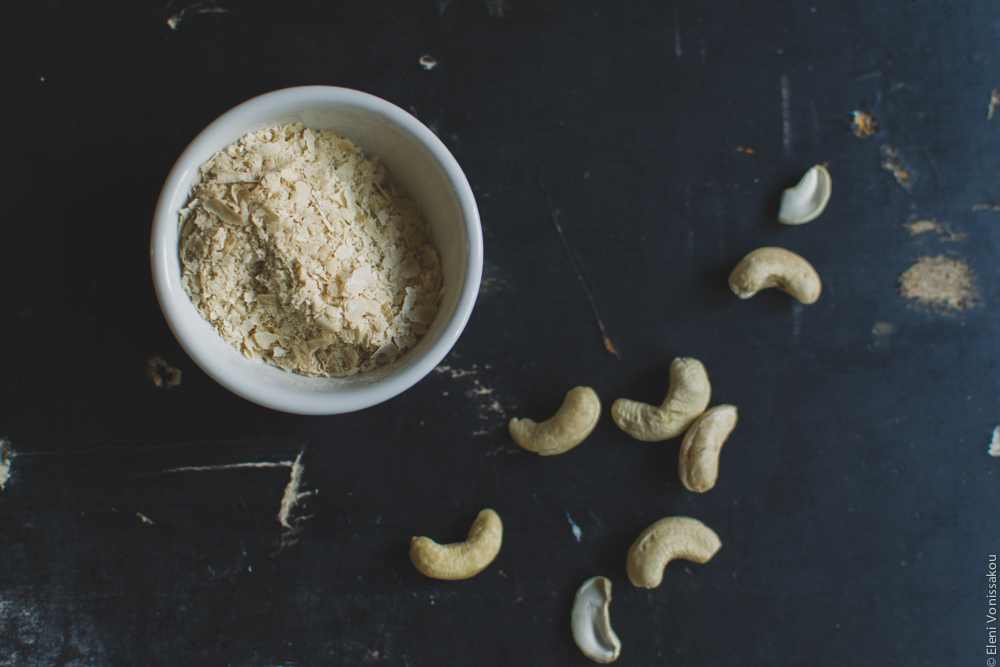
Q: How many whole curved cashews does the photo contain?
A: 6